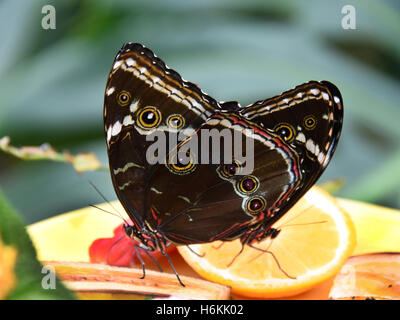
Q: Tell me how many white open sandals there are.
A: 0